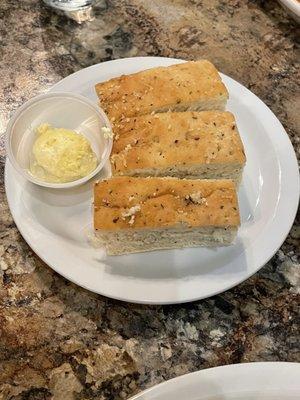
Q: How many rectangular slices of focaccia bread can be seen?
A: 3